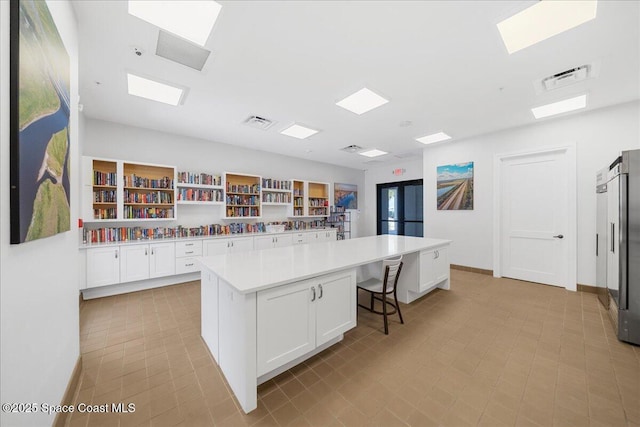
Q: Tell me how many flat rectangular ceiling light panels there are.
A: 8